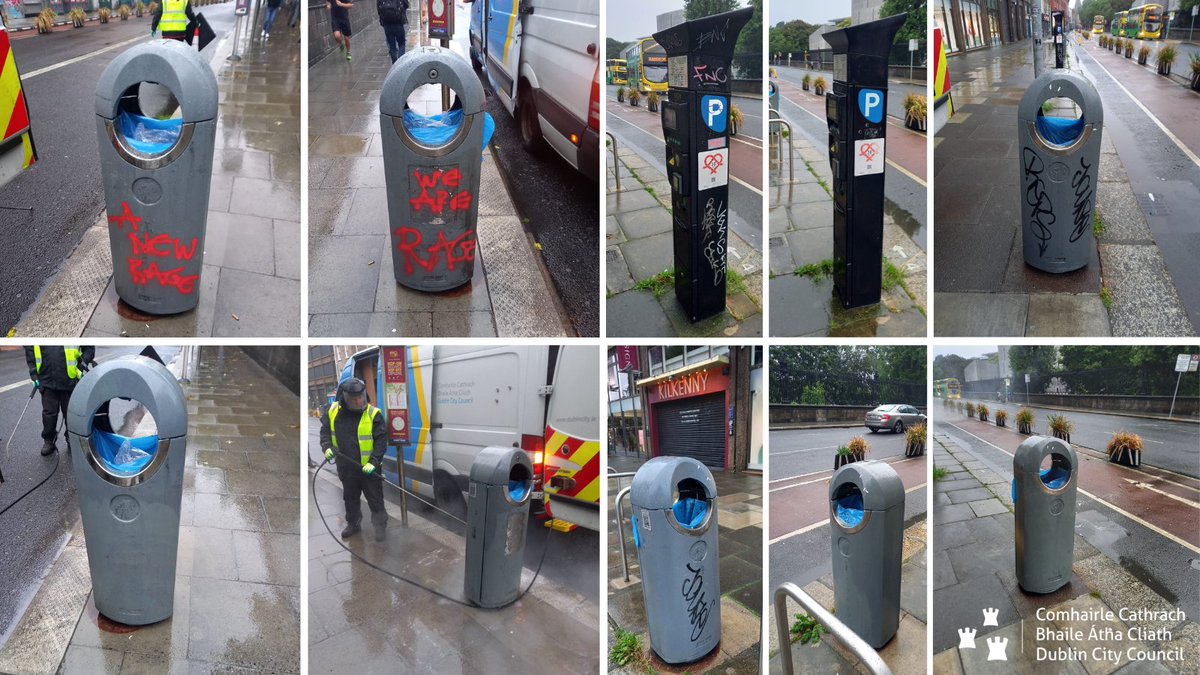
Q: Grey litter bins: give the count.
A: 8